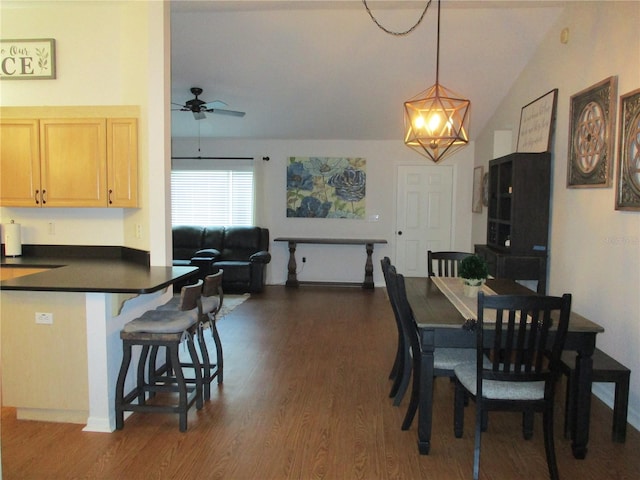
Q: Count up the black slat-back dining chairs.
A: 4